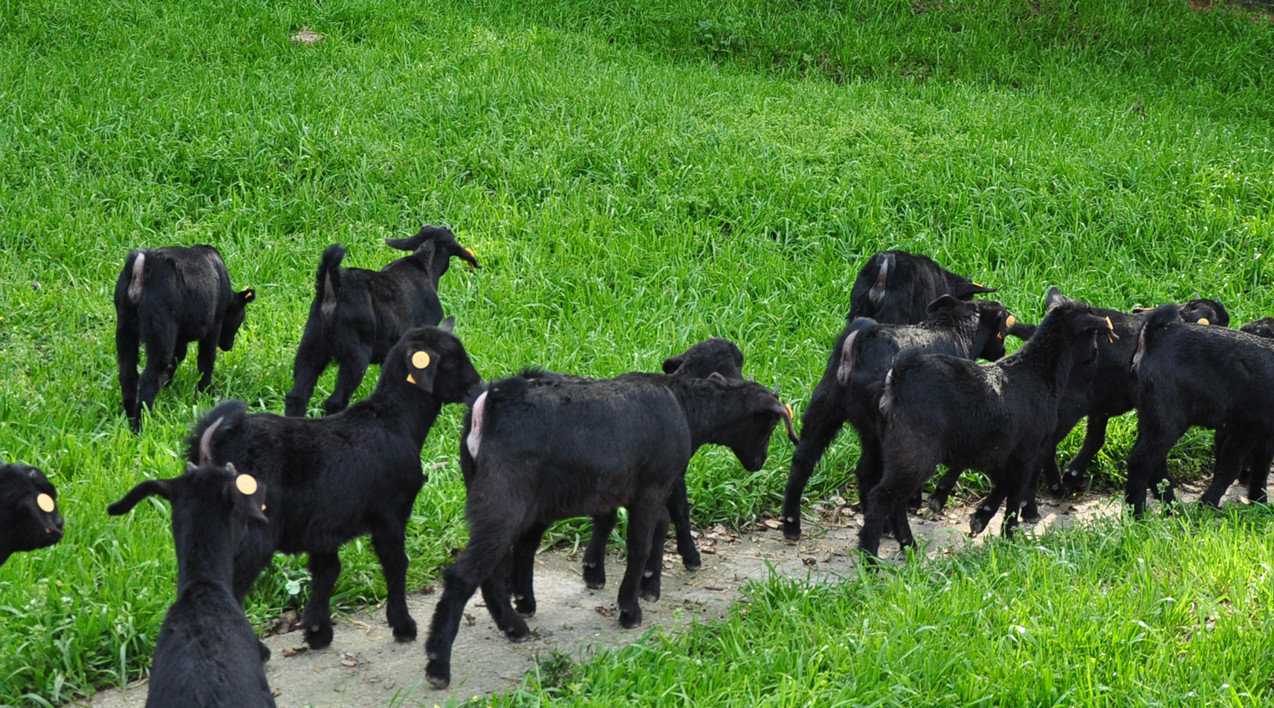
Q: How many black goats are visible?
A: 13